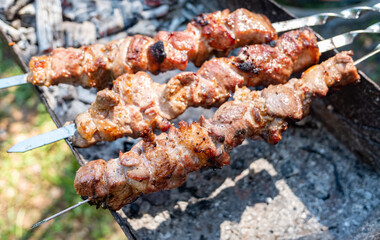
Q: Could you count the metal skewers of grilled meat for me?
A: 3